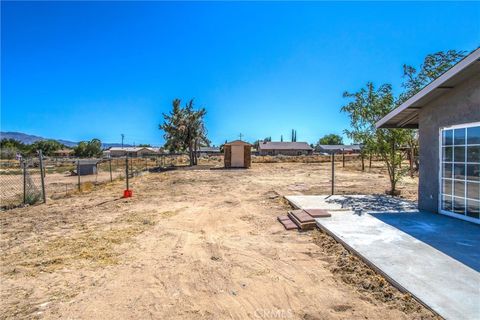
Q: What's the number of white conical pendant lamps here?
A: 0